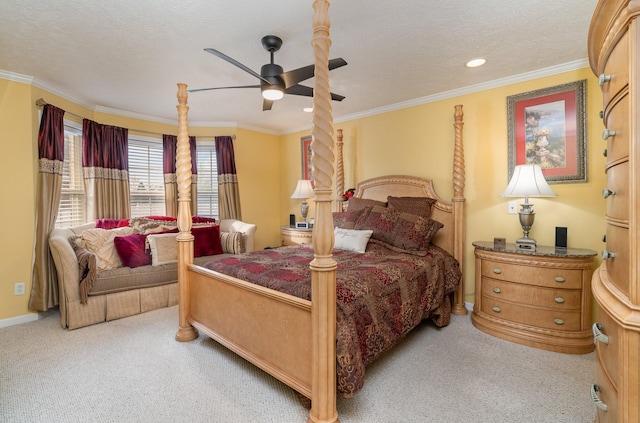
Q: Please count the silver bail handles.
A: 2